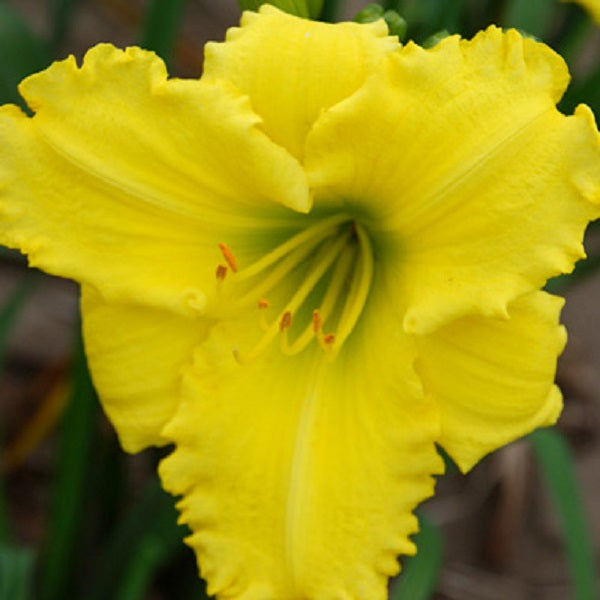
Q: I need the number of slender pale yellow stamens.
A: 6